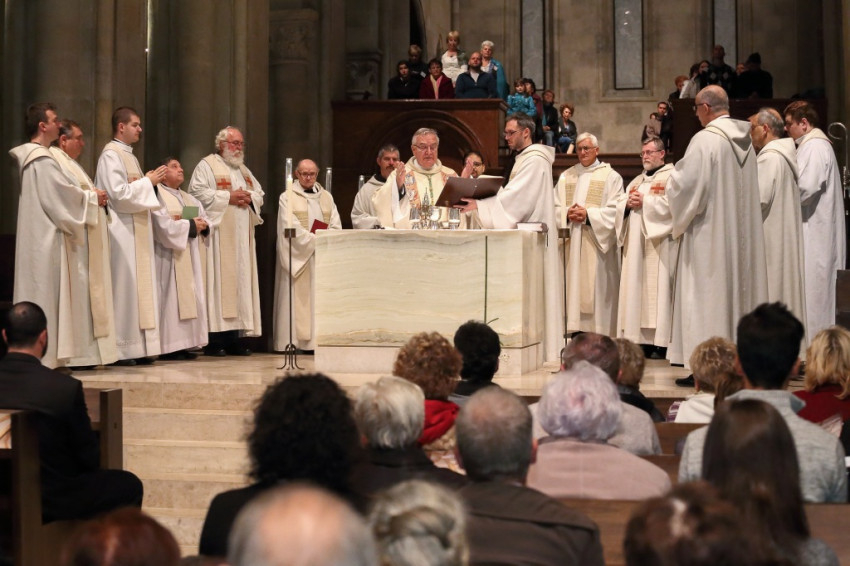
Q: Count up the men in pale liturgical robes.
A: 15